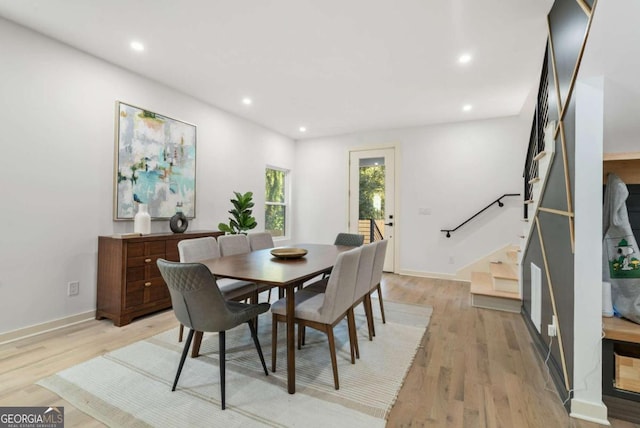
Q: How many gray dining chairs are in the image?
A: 8